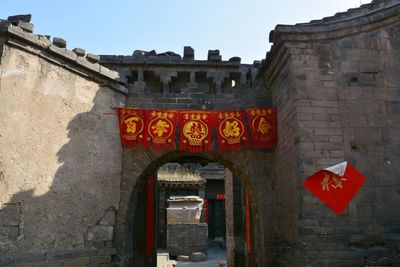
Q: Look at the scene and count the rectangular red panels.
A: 5